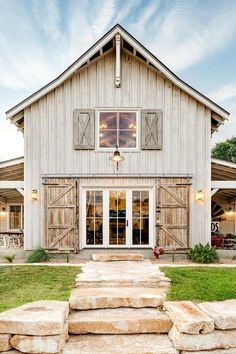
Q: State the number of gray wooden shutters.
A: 2